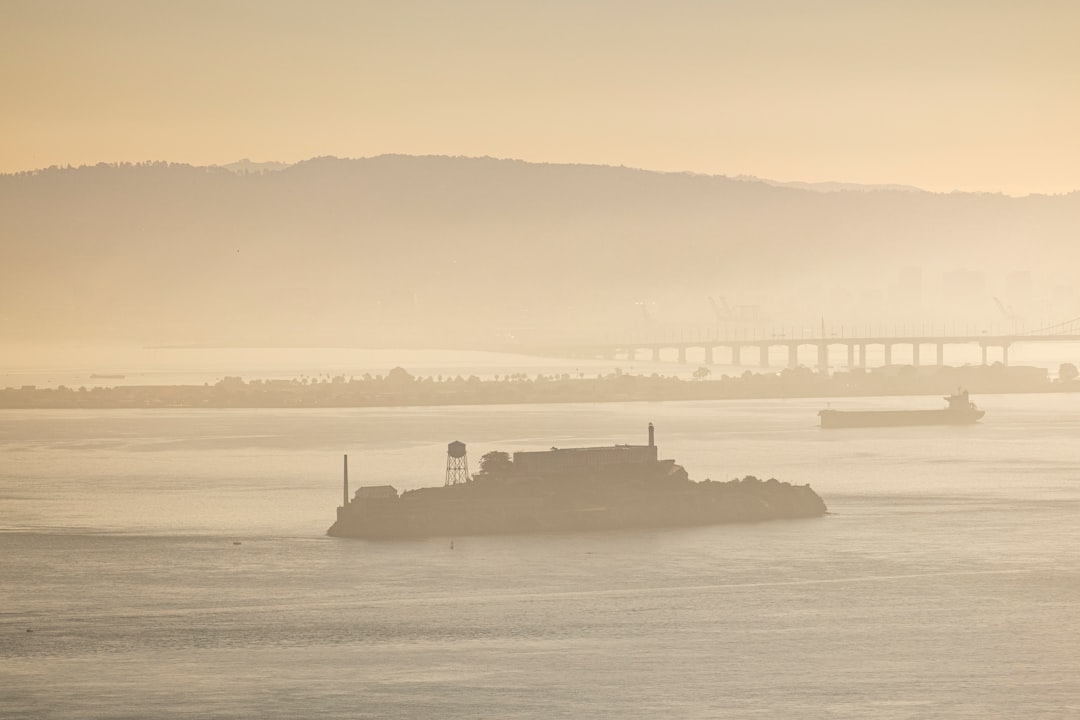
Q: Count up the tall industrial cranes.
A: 4